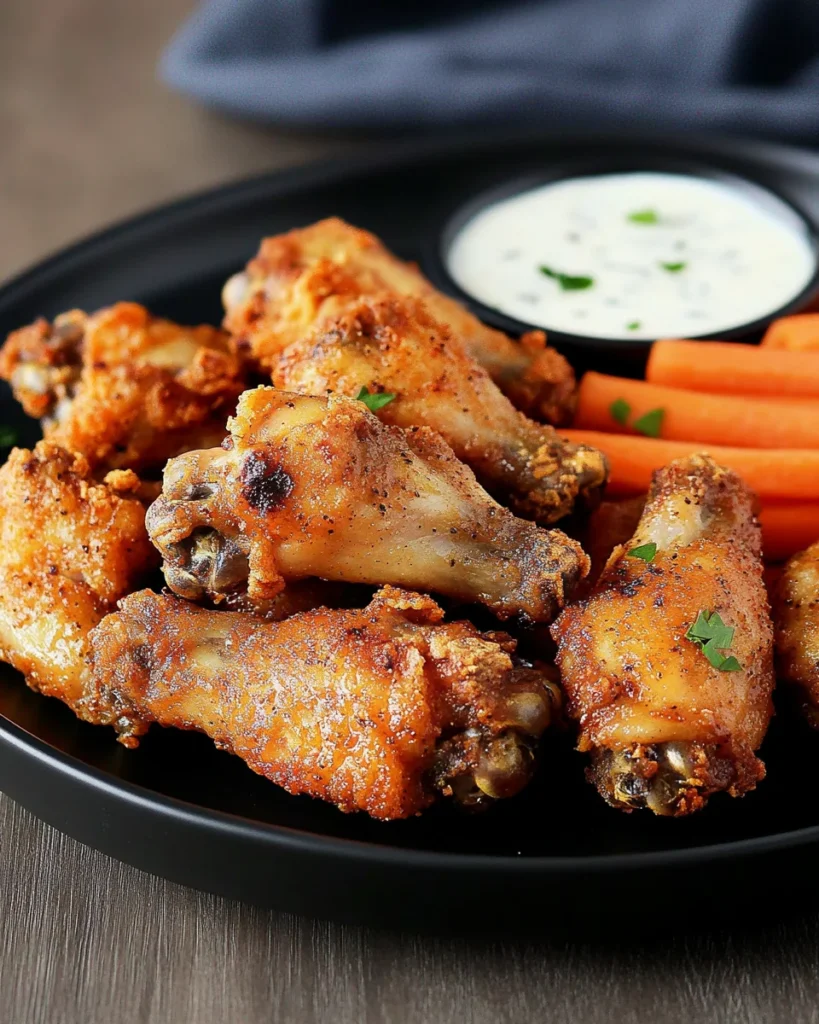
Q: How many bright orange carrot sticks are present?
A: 5